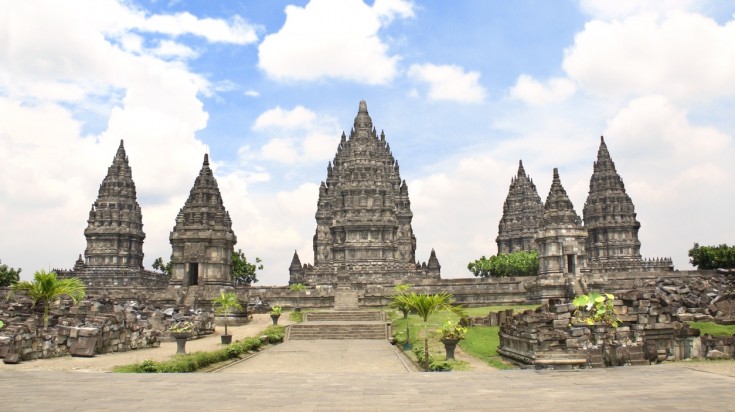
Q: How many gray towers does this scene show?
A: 6